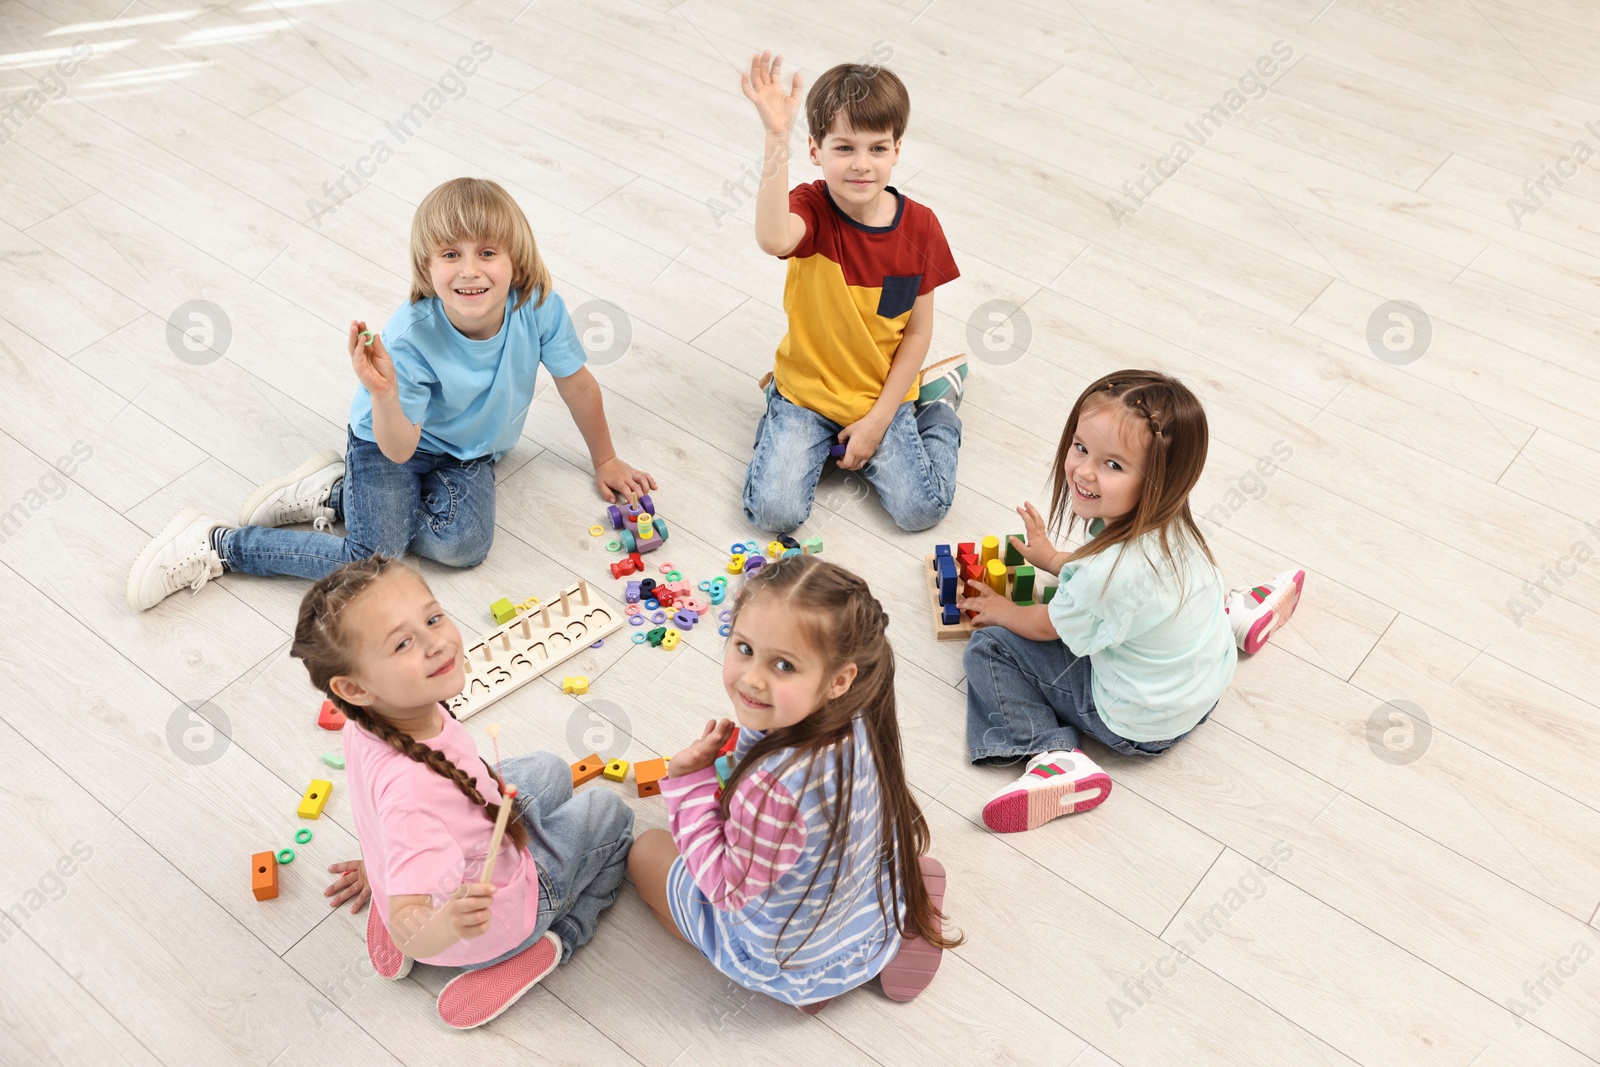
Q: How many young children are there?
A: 5